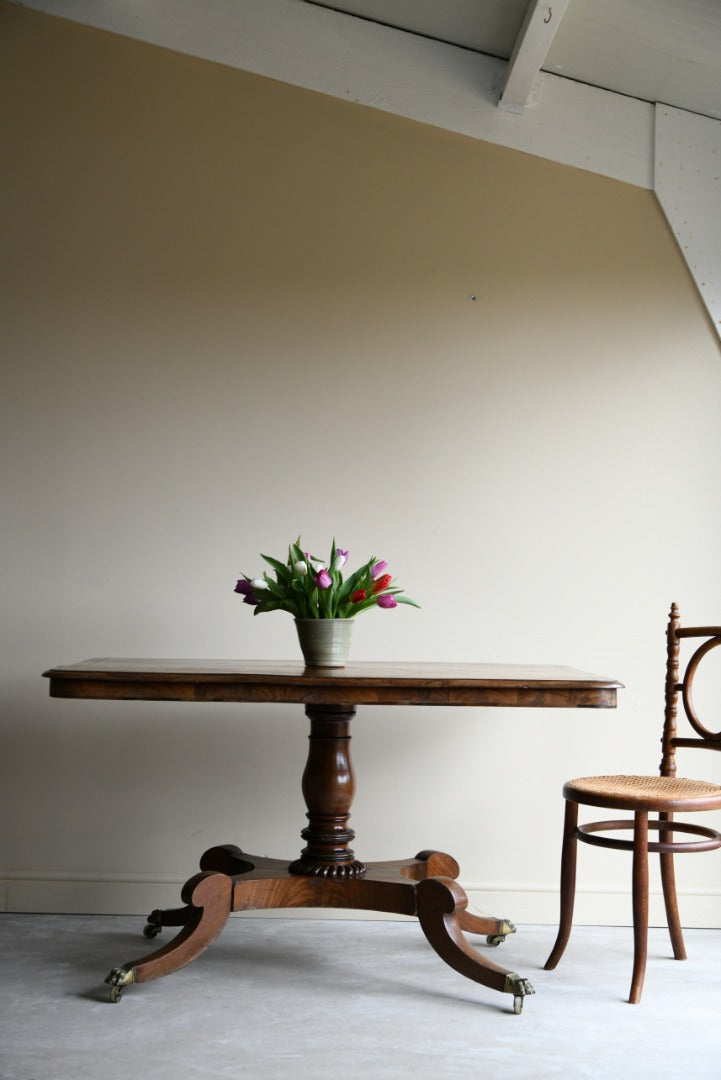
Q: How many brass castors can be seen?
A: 4